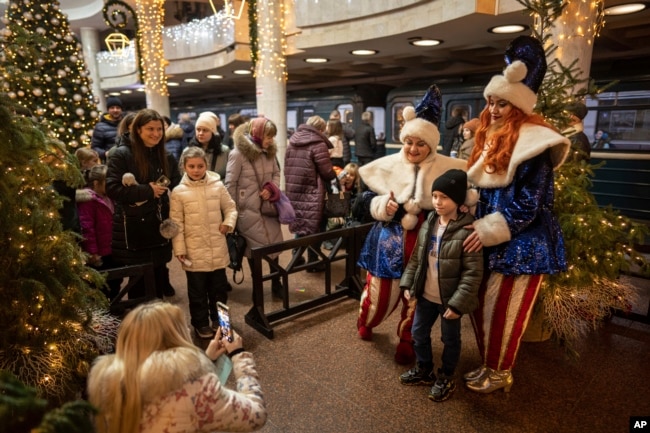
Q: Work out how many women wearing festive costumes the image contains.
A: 2